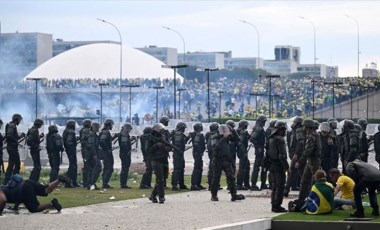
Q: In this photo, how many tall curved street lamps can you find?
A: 5